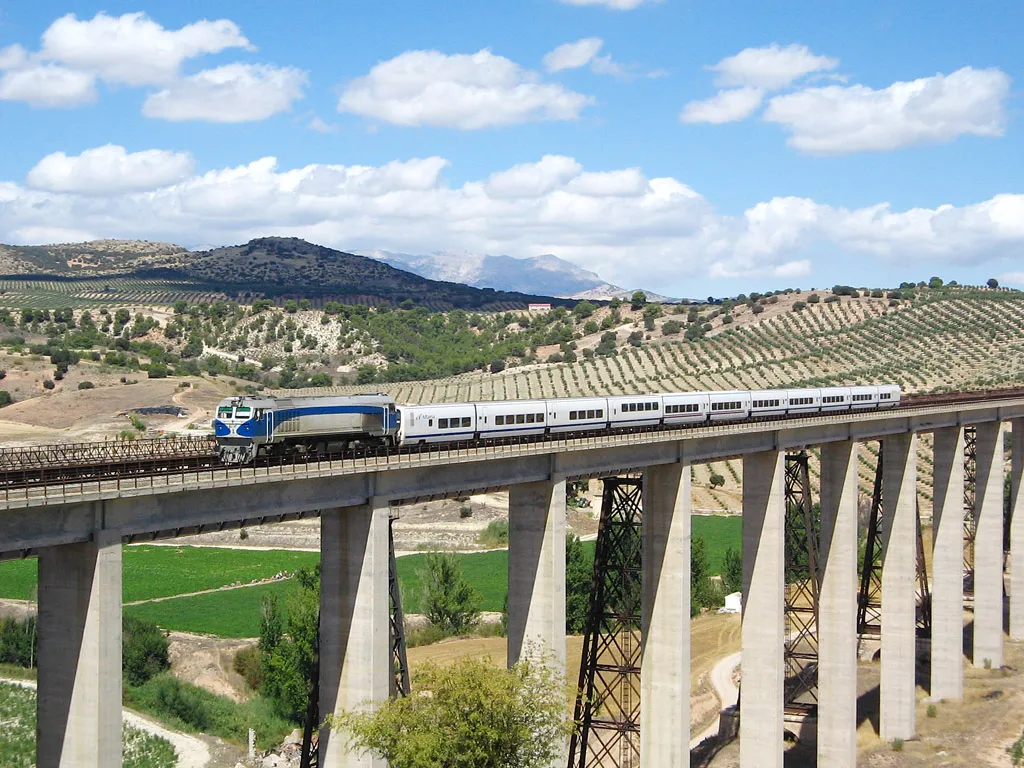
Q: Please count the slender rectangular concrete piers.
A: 10